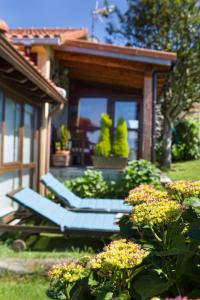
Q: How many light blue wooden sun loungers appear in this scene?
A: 2